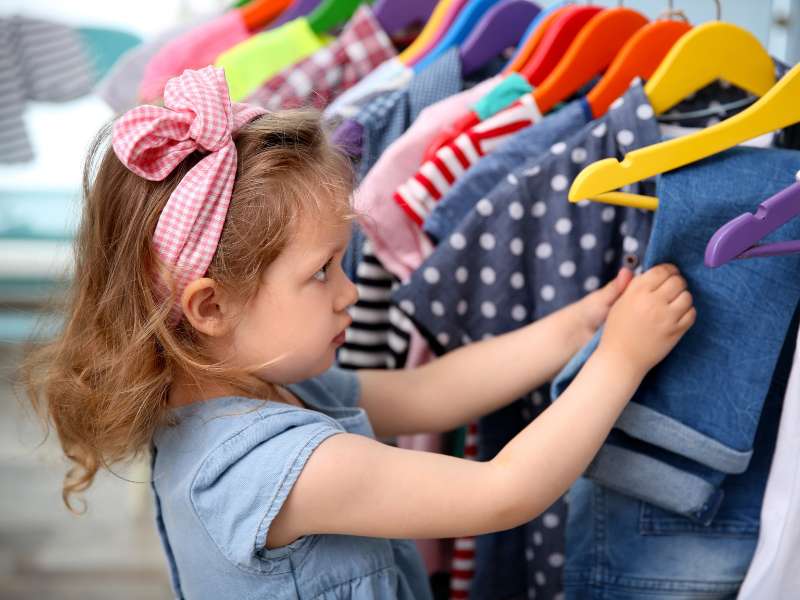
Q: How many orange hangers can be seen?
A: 4